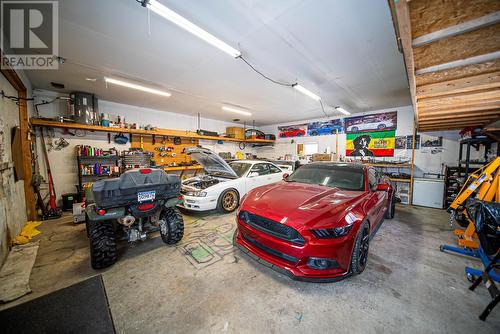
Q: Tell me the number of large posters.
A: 4